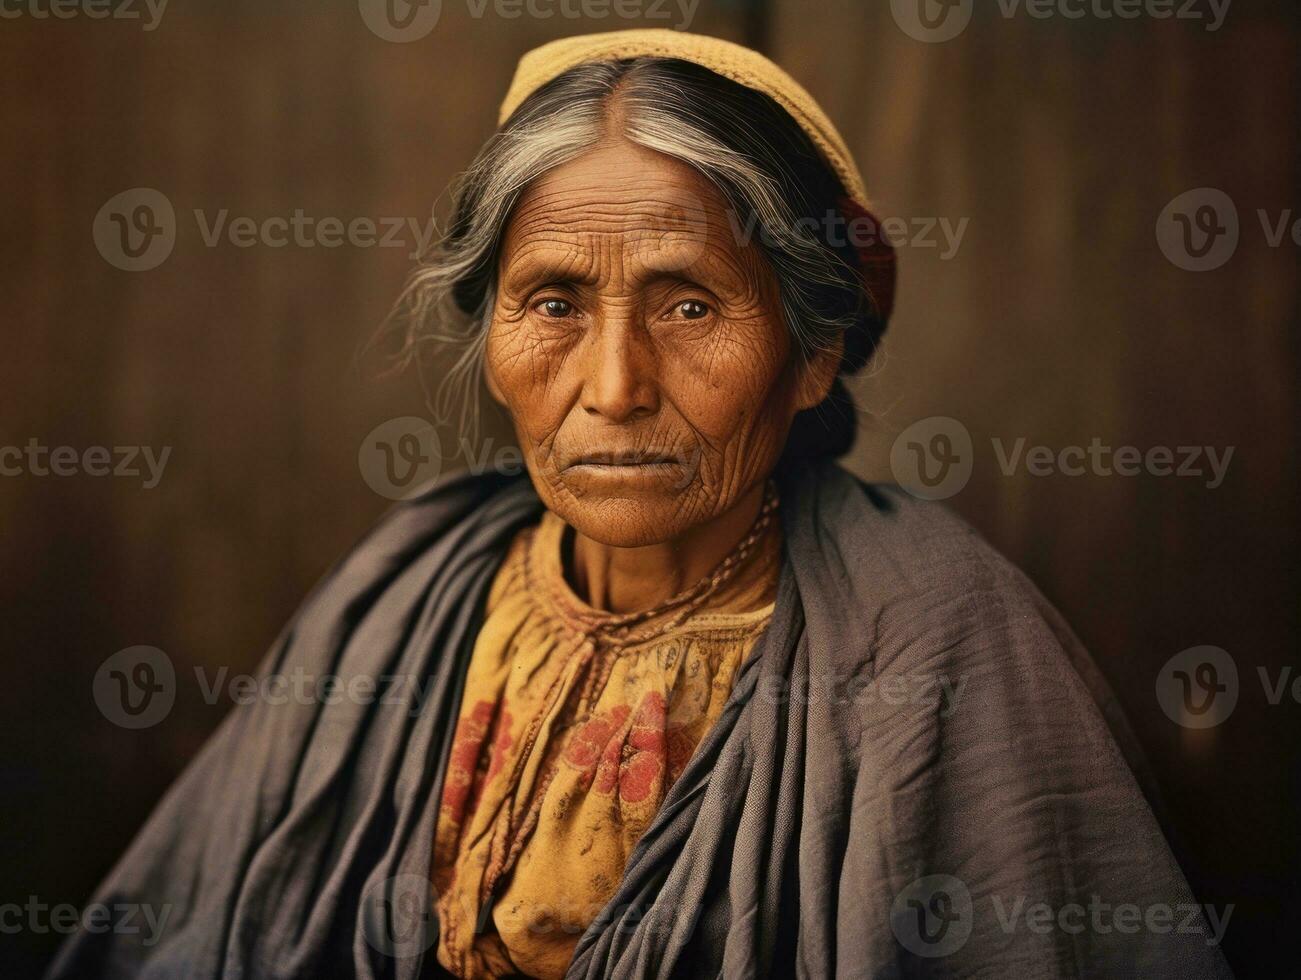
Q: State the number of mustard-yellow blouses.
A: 1